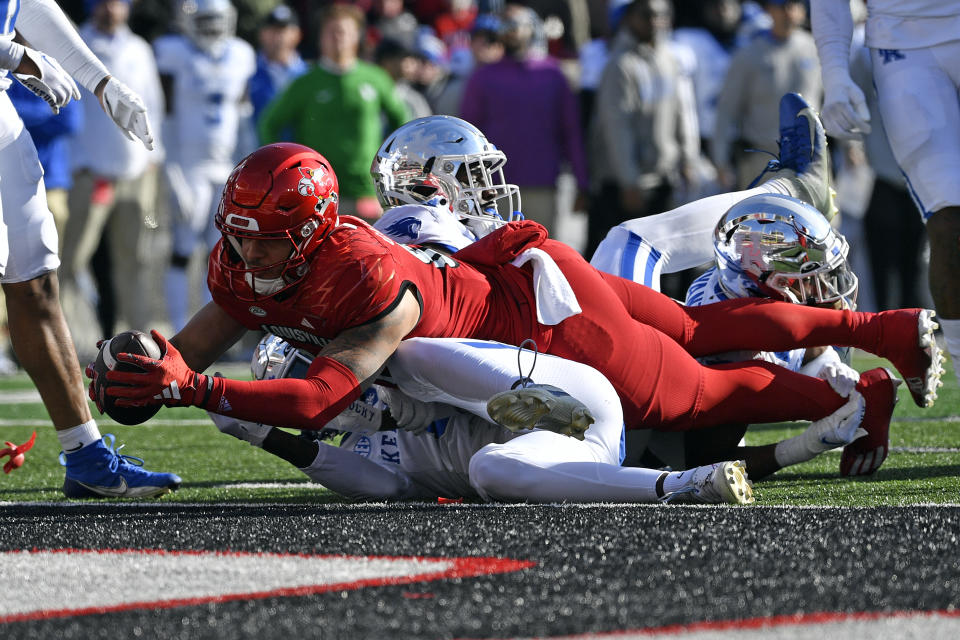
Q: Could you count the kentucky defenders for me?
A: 5